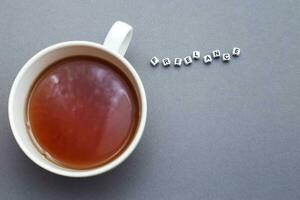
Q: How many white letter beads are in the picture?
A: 9